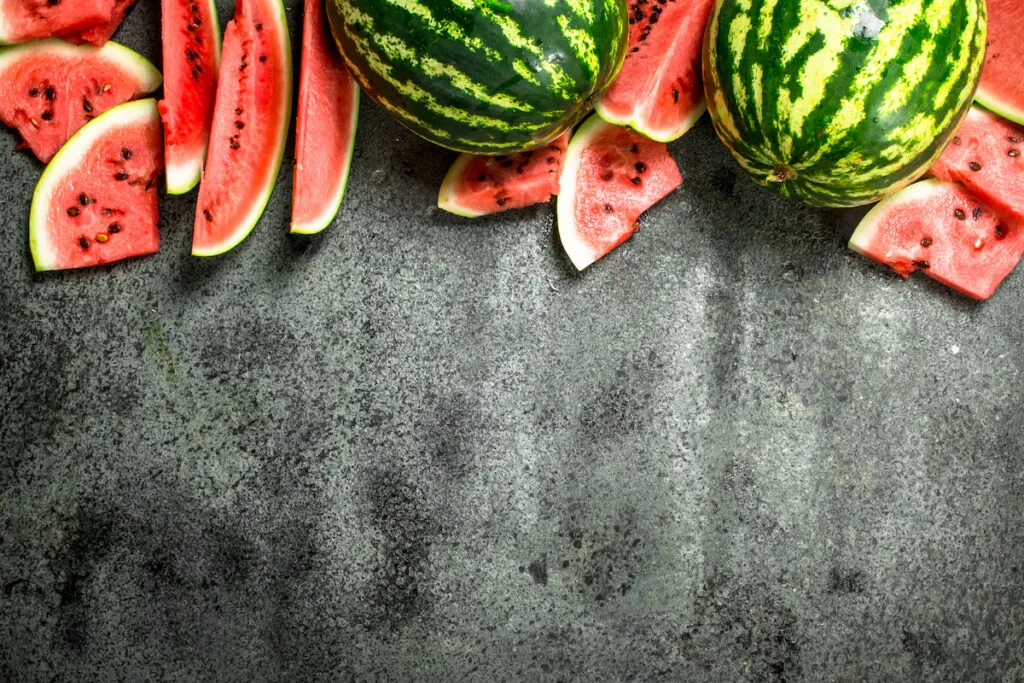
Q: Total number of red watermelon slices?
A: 12